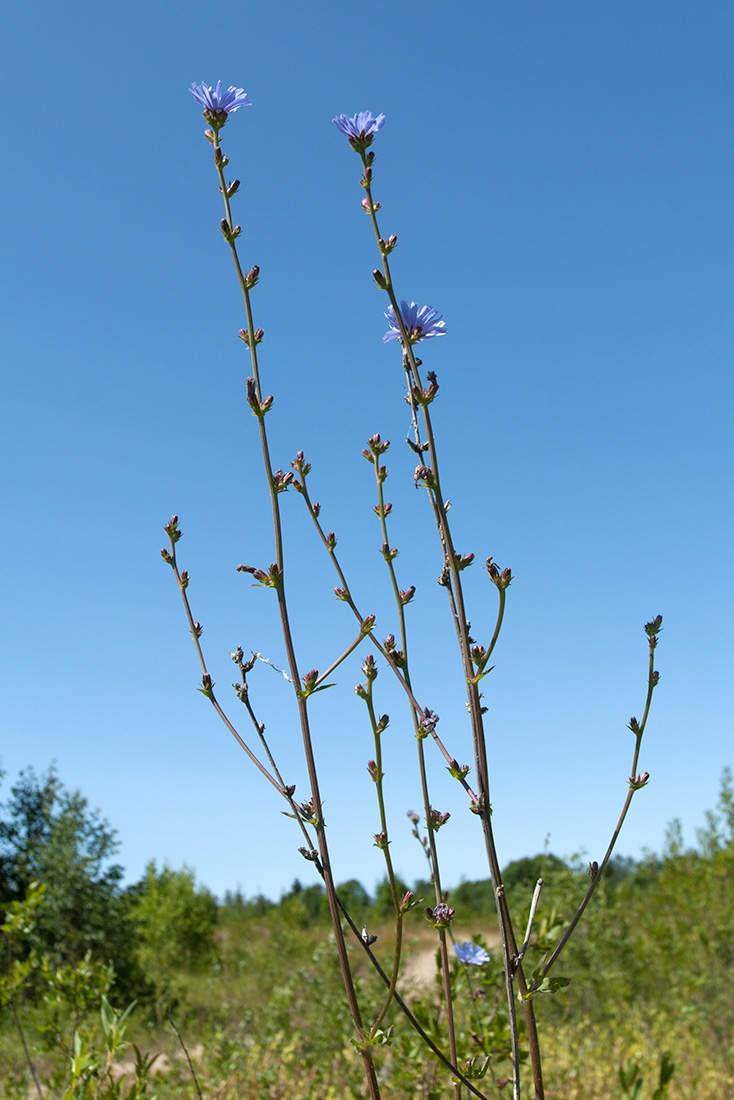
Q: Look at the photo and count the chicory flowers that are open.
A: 4